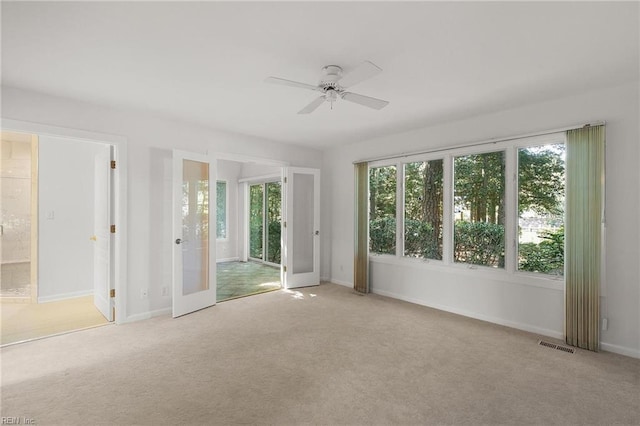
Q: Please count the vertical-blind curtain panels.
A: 2